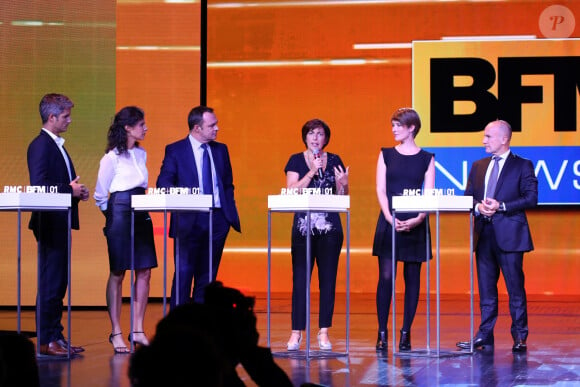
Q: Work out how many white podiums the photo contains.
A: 4